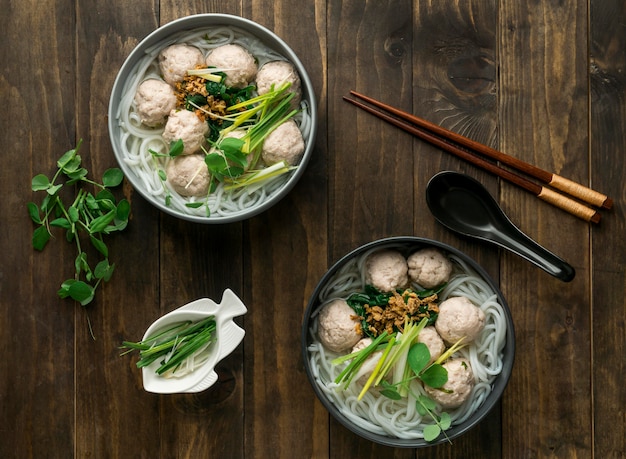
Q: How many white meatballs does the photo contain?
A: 15